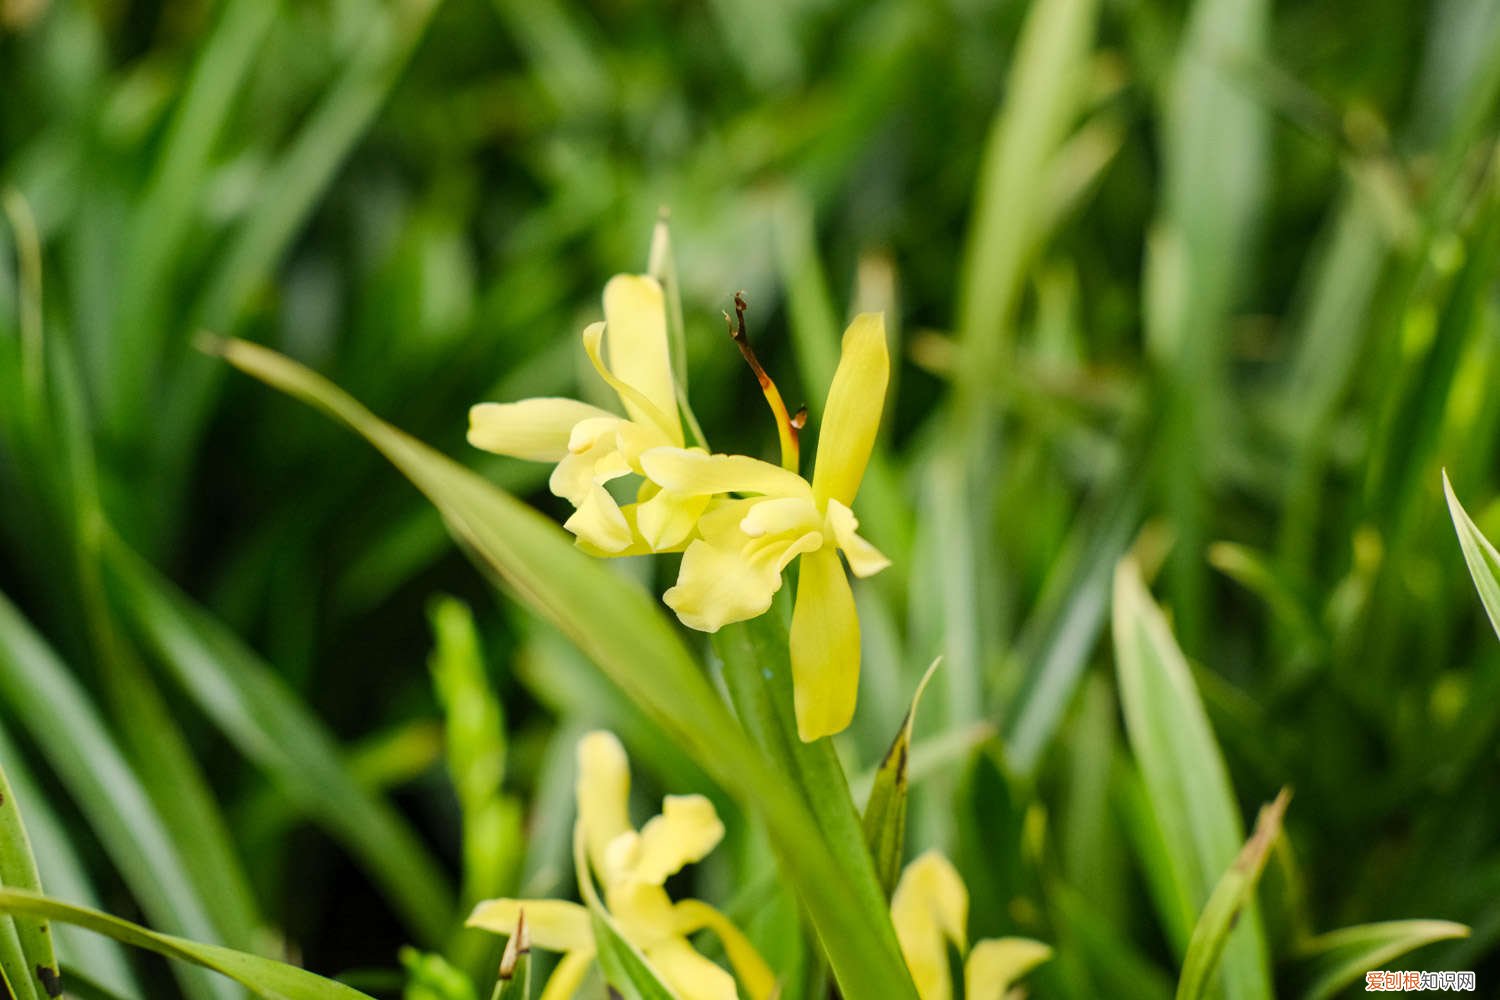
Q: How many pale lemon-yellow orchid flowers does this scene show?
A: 4